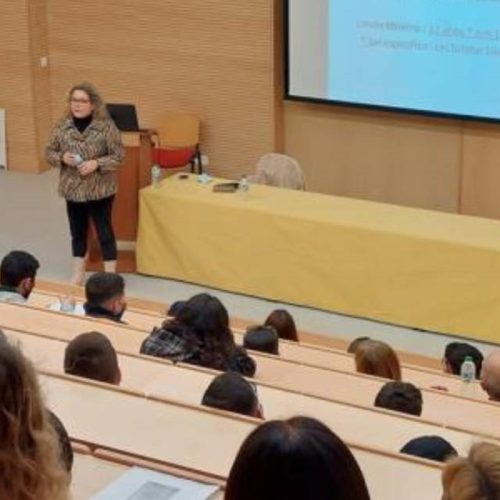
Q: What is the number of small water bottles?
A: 3